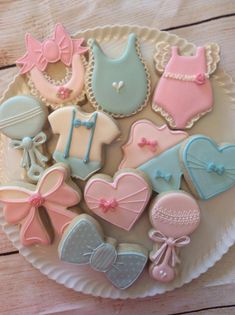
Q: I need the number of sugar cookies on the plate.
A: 11